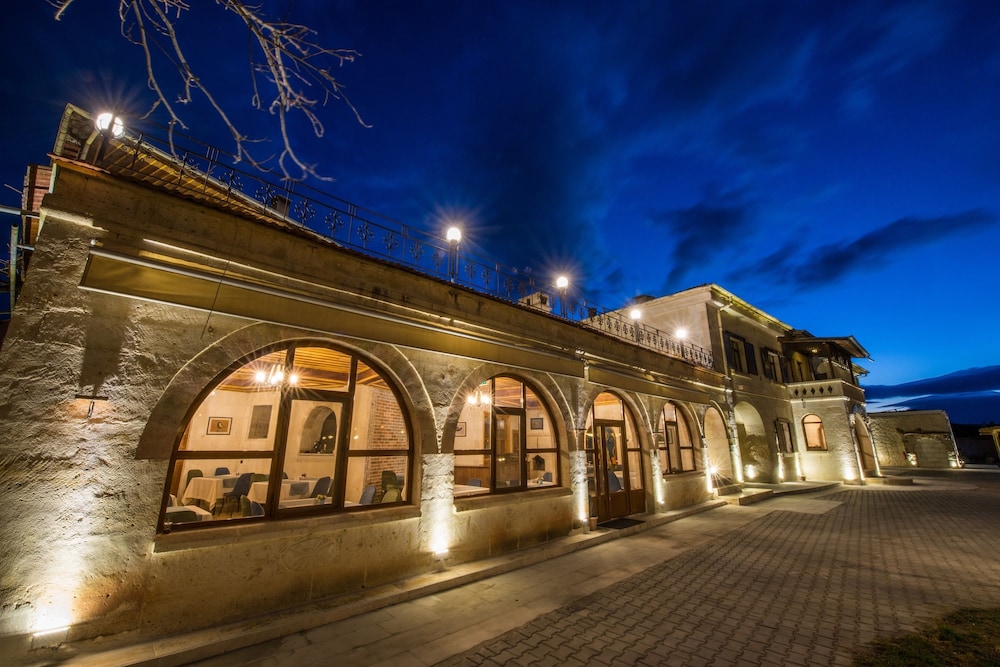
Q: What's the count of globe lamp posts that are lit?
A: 5